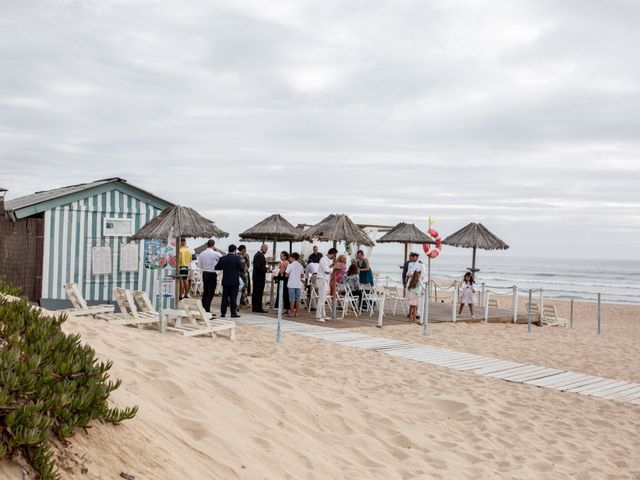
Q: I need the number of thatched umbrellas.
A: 5